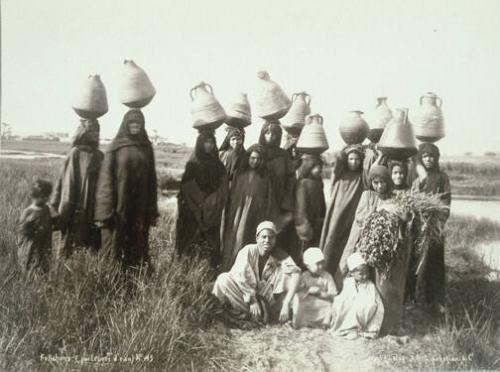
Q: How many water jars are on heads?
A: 11